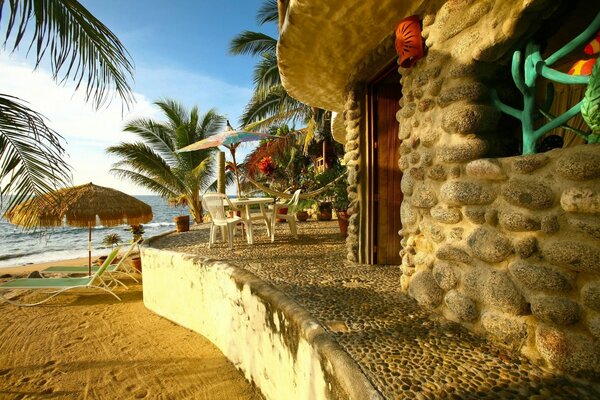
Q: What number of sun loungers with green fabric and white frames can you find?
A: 2